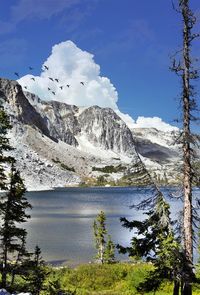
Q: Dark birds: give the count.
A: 12